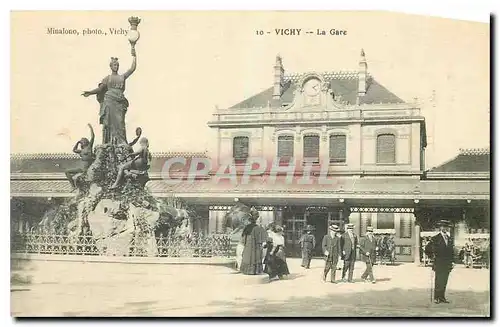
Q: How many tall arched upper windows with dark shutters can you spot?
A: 5